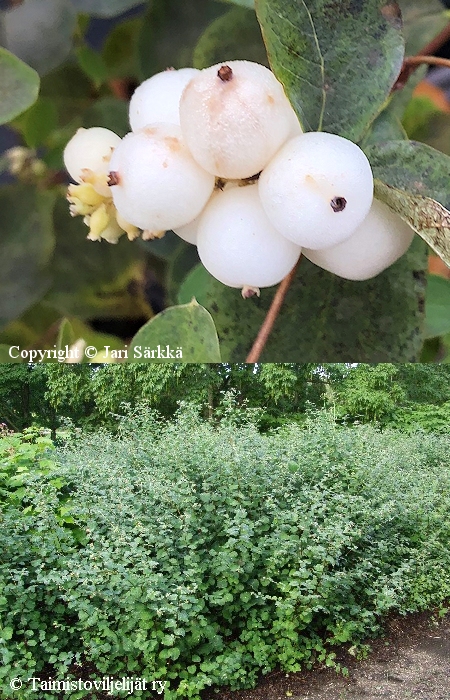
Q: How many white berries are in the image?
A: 8